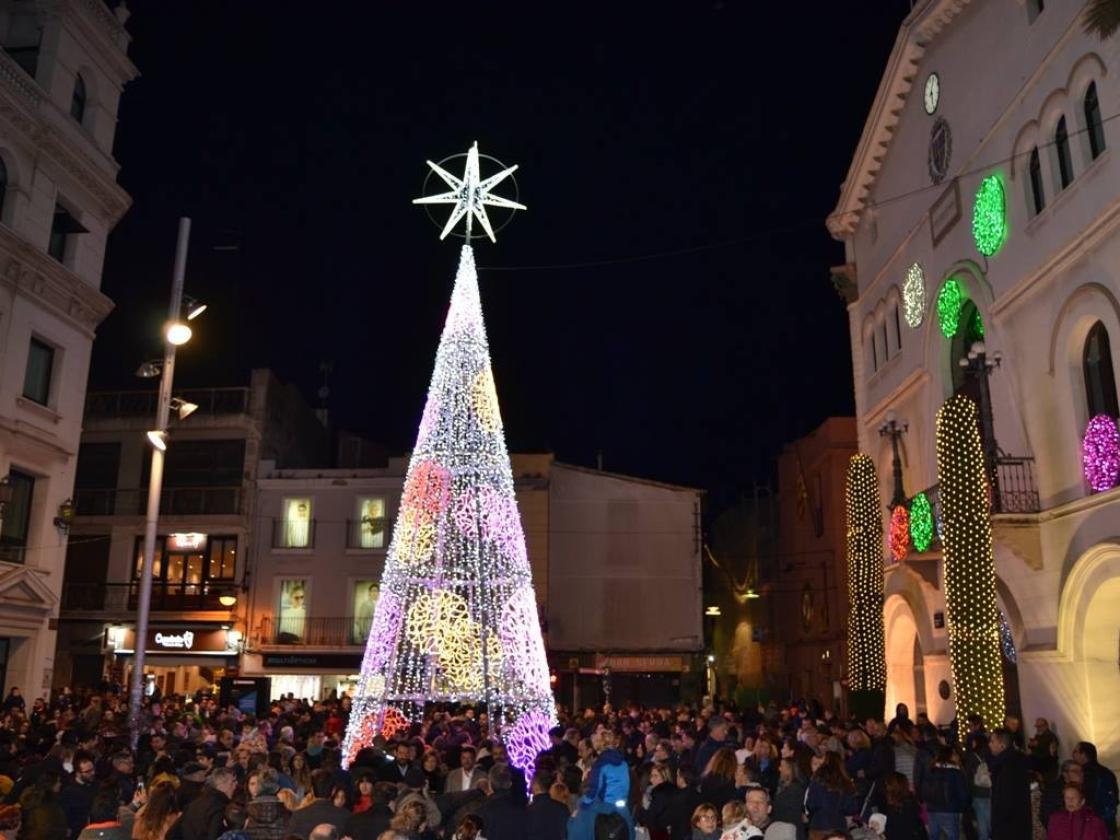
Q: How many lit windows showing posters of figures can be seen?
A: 4